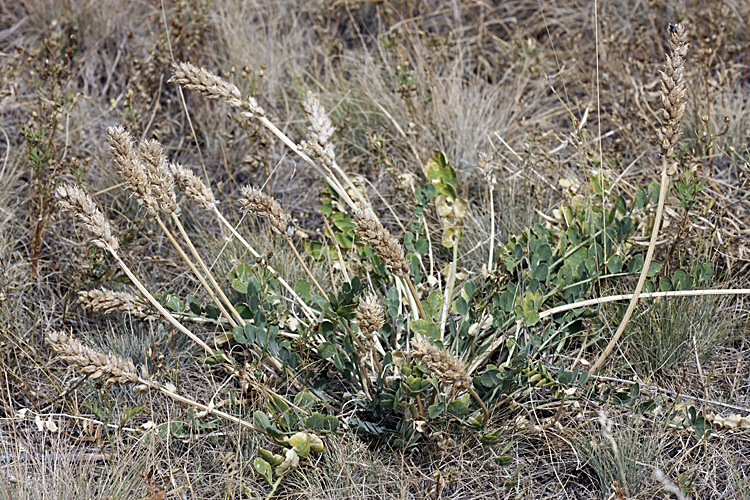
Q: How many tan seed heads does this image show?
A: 13